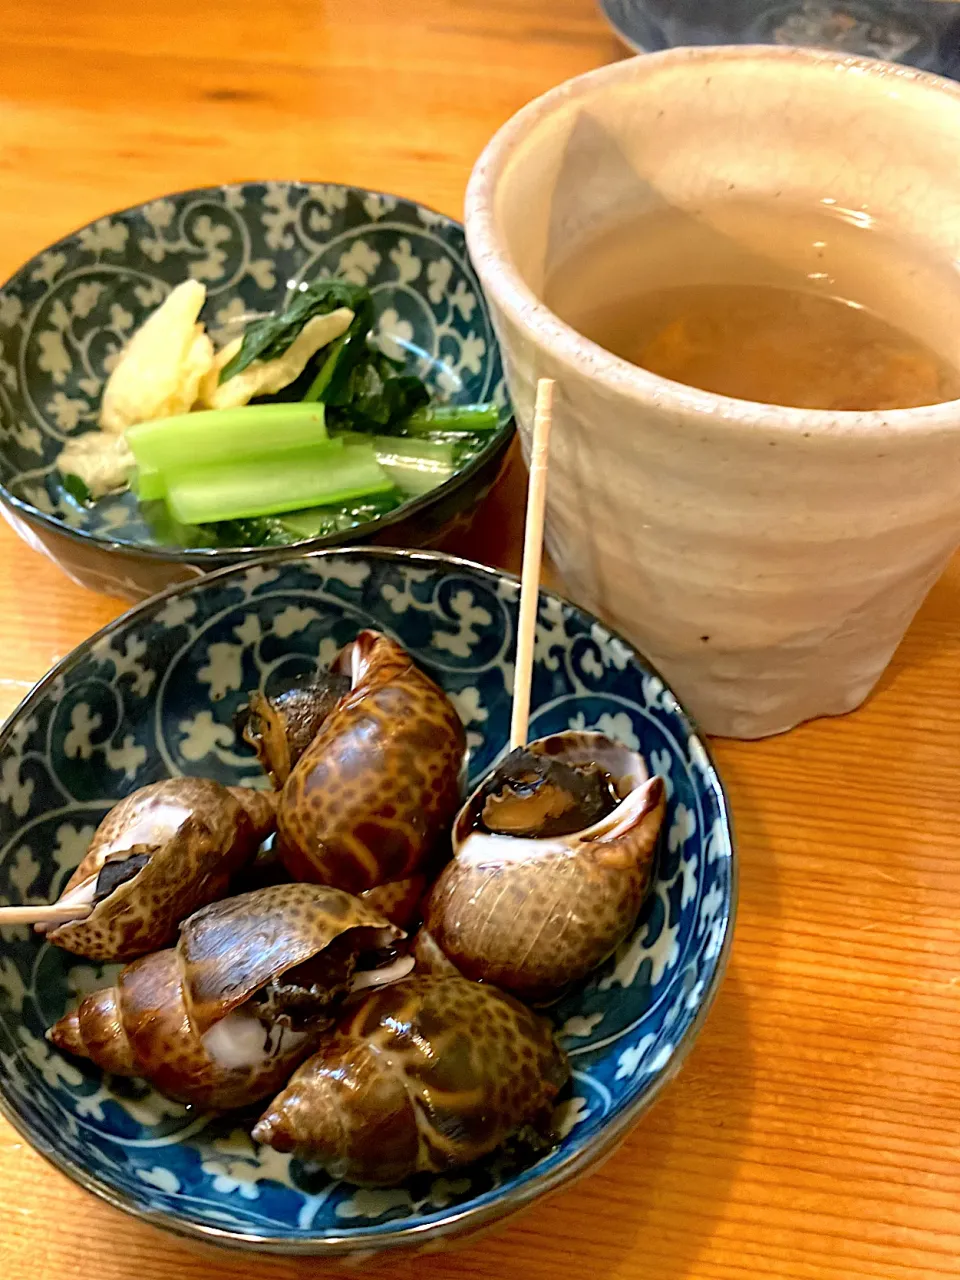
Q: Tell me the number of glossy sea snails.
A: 5